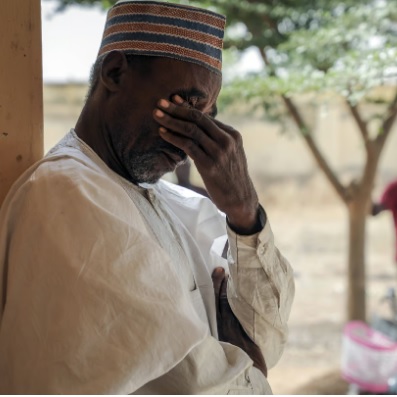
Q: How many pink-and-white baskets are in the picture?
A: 1